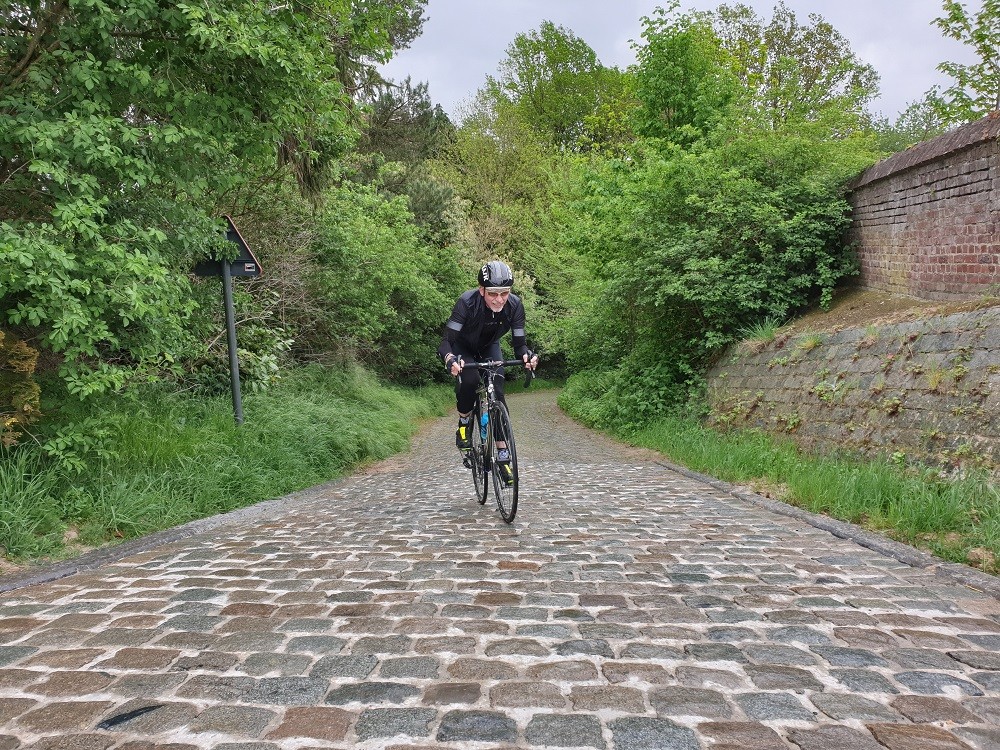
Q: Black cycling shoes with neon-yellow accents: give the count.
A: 2